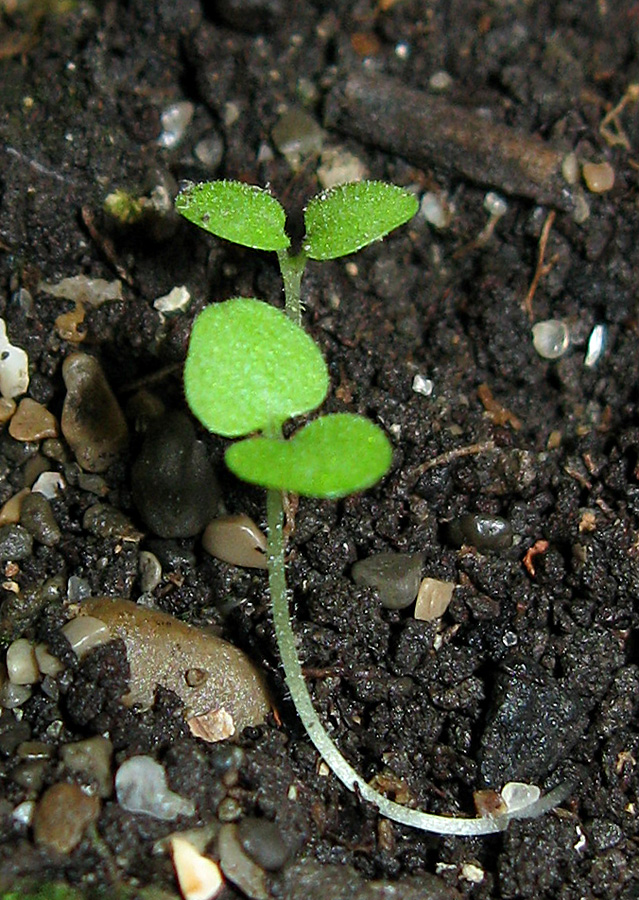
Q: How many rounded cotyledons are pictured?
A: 2